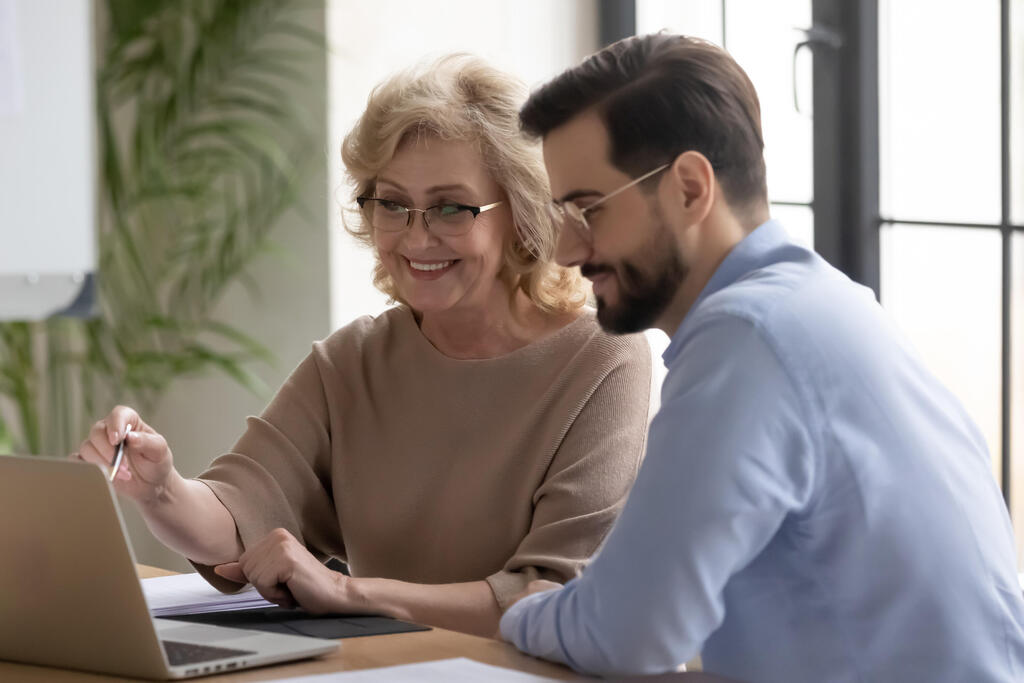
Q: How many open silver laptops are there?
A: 1